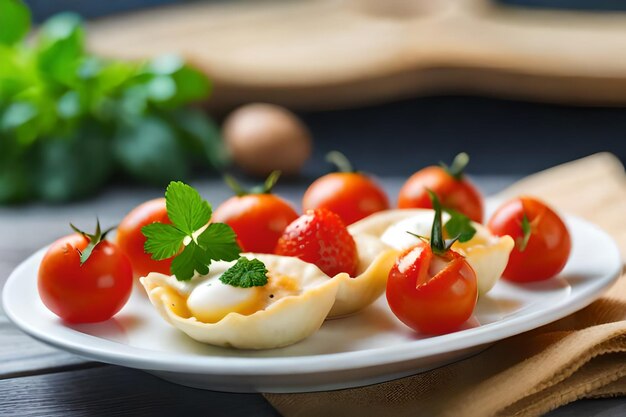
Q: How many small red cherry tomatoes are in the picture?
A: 7